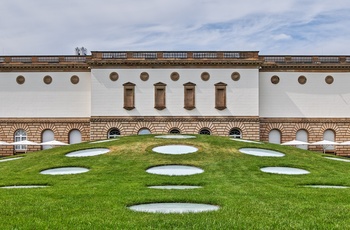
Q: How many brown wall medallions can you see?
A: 11